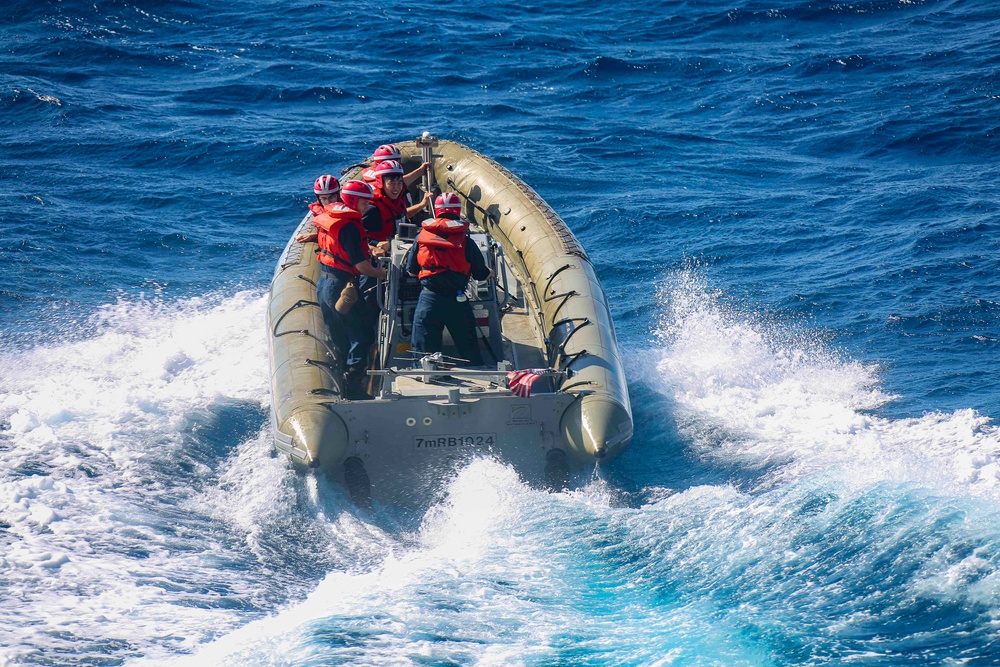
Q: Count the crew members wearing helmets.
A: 5